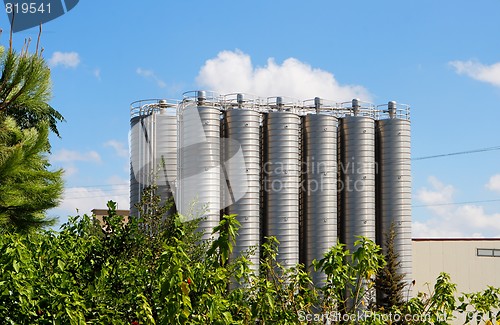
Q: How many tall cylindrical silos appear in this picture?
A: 7